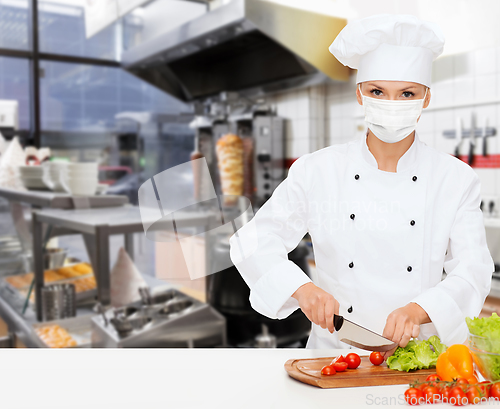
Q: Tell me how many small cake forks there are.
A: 0